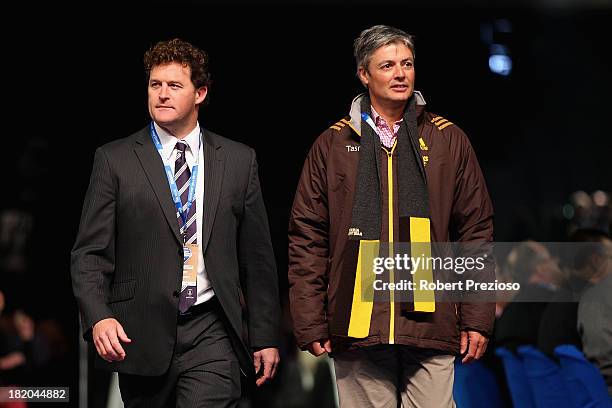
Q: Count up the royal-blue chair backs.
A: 4